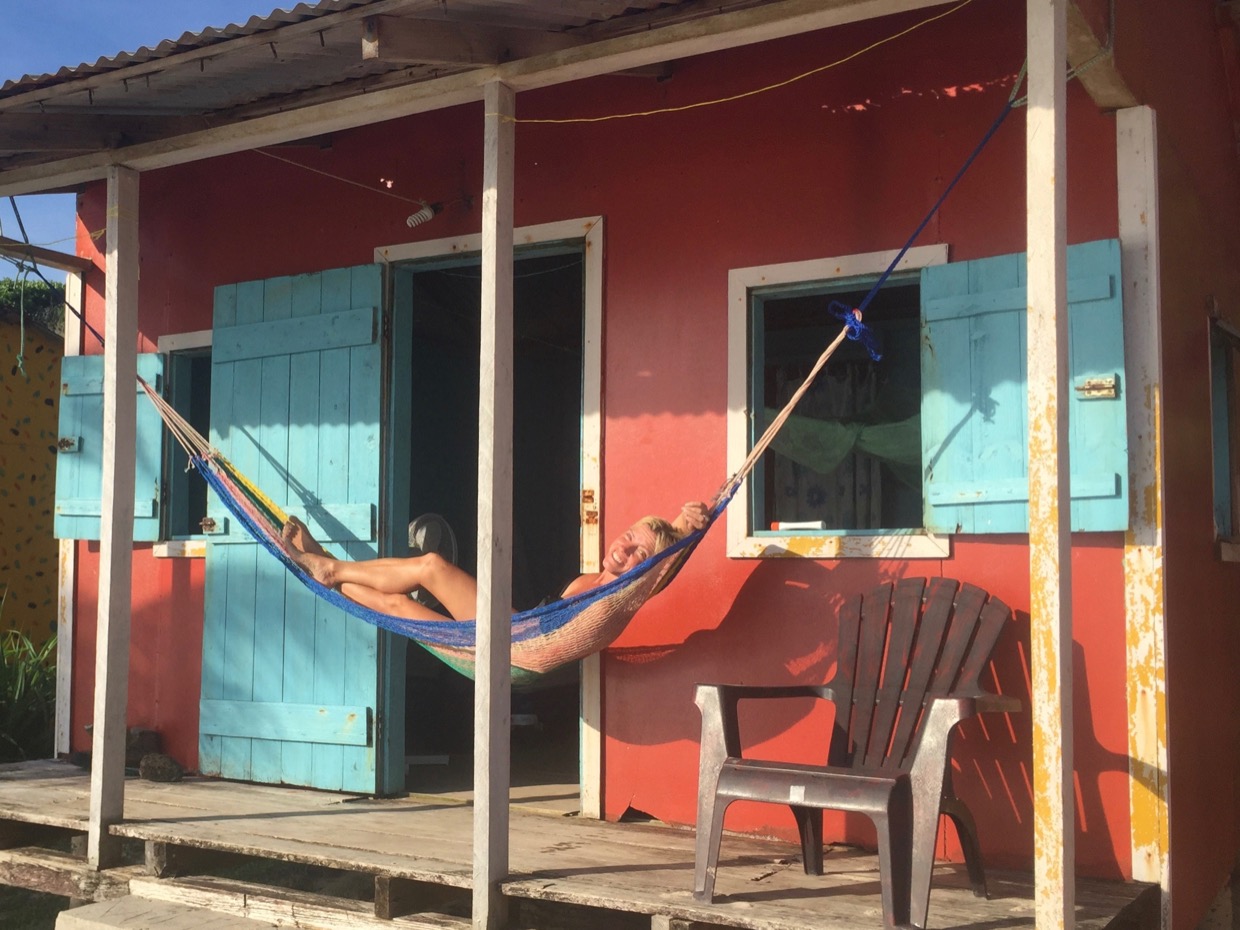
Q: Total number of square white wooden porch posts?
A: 3